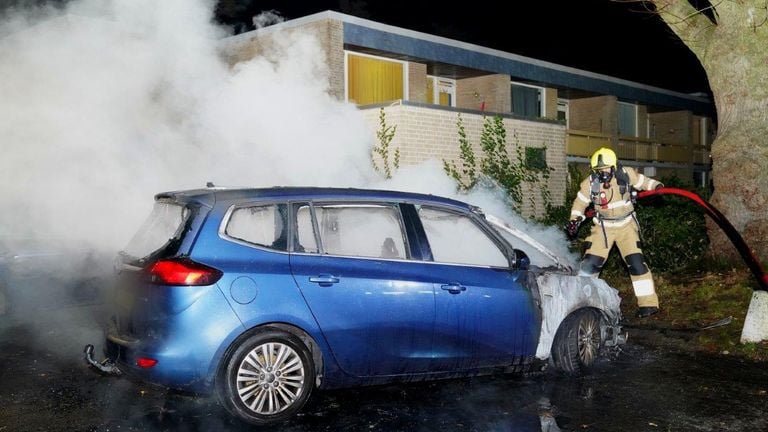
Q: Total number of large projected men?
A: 0